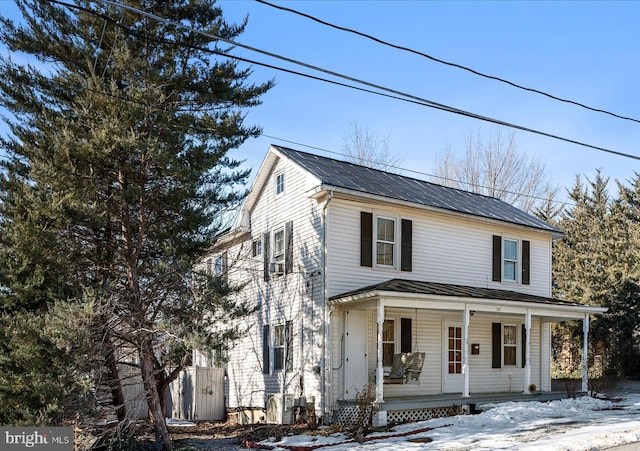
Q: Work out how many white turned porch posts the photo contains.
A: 4